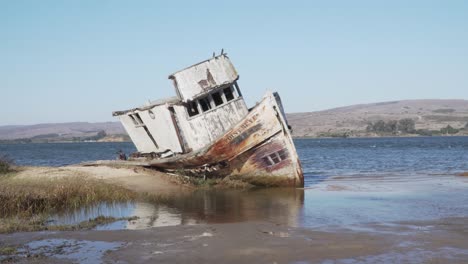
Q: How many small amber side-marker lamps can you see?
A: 0